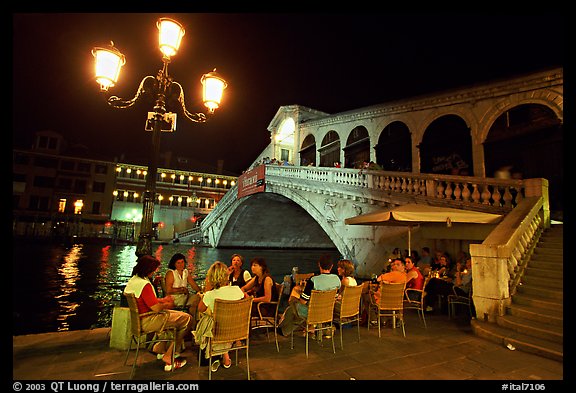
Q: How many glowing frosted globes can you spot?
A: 3